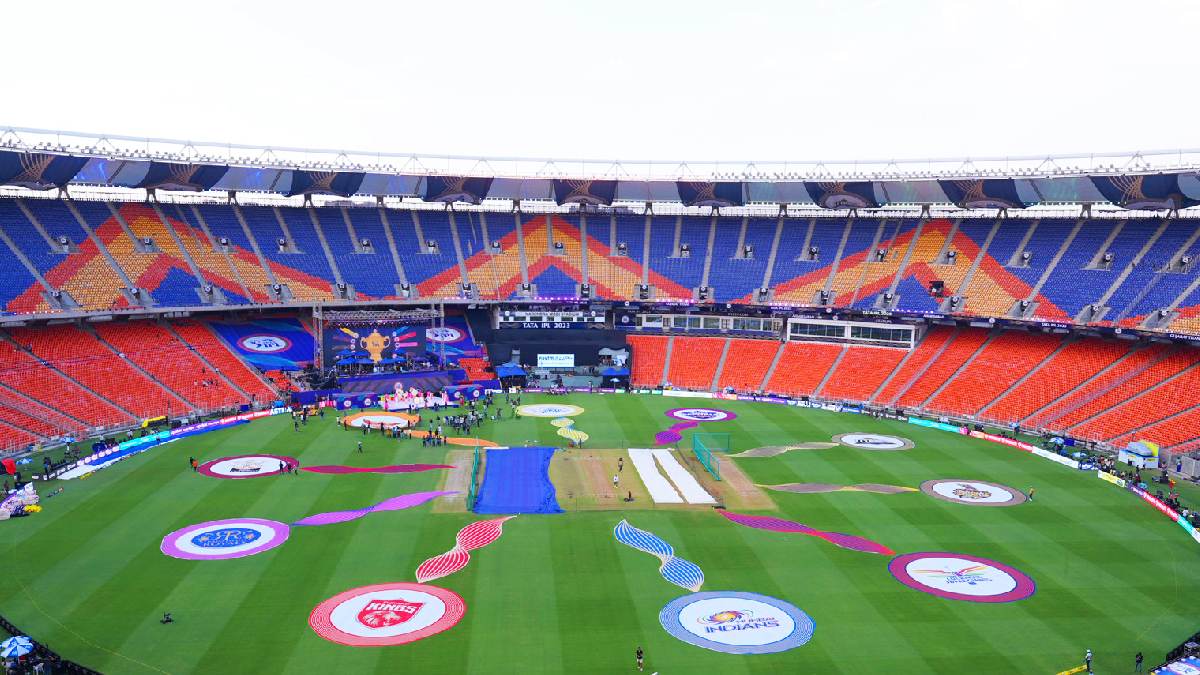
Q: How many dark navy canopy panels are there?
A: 9